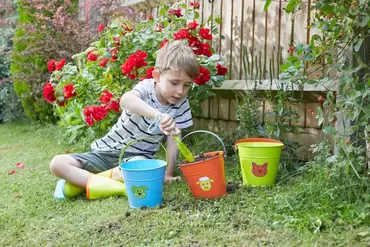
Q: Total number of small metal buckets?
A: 3